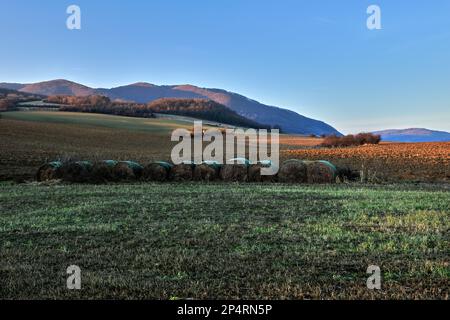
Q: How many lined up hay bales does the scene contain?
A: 11